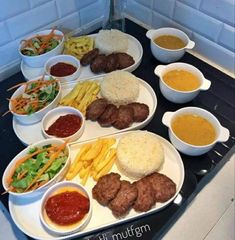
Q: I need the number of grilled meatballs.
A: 12